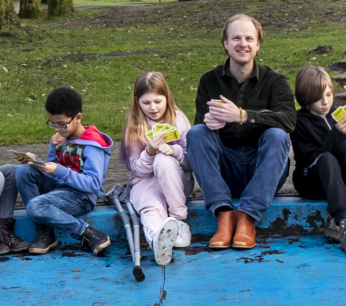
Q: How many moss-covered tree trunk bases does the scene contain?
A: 3